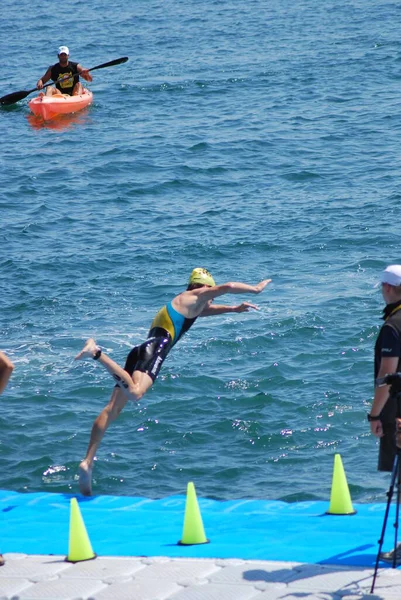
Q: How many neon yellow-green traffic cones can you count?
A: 3